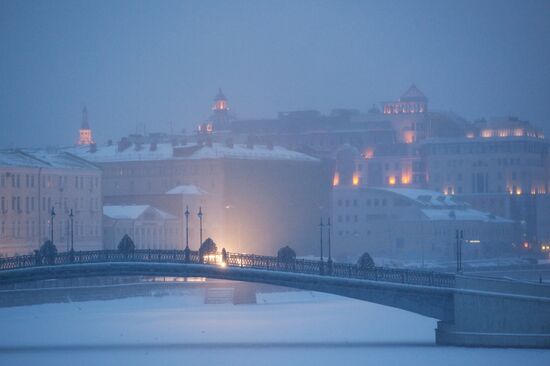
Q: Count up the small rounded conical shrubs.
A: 5